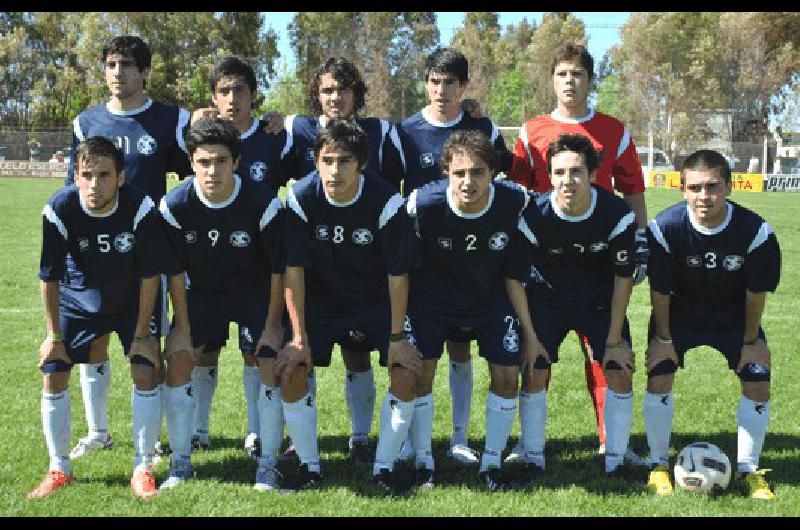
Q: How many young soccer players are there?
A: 11